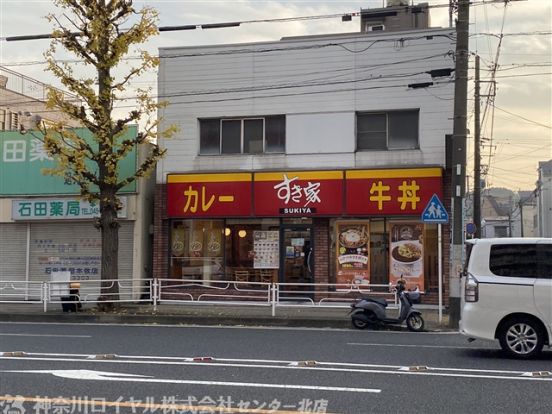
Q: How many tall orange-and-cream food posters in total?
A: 2